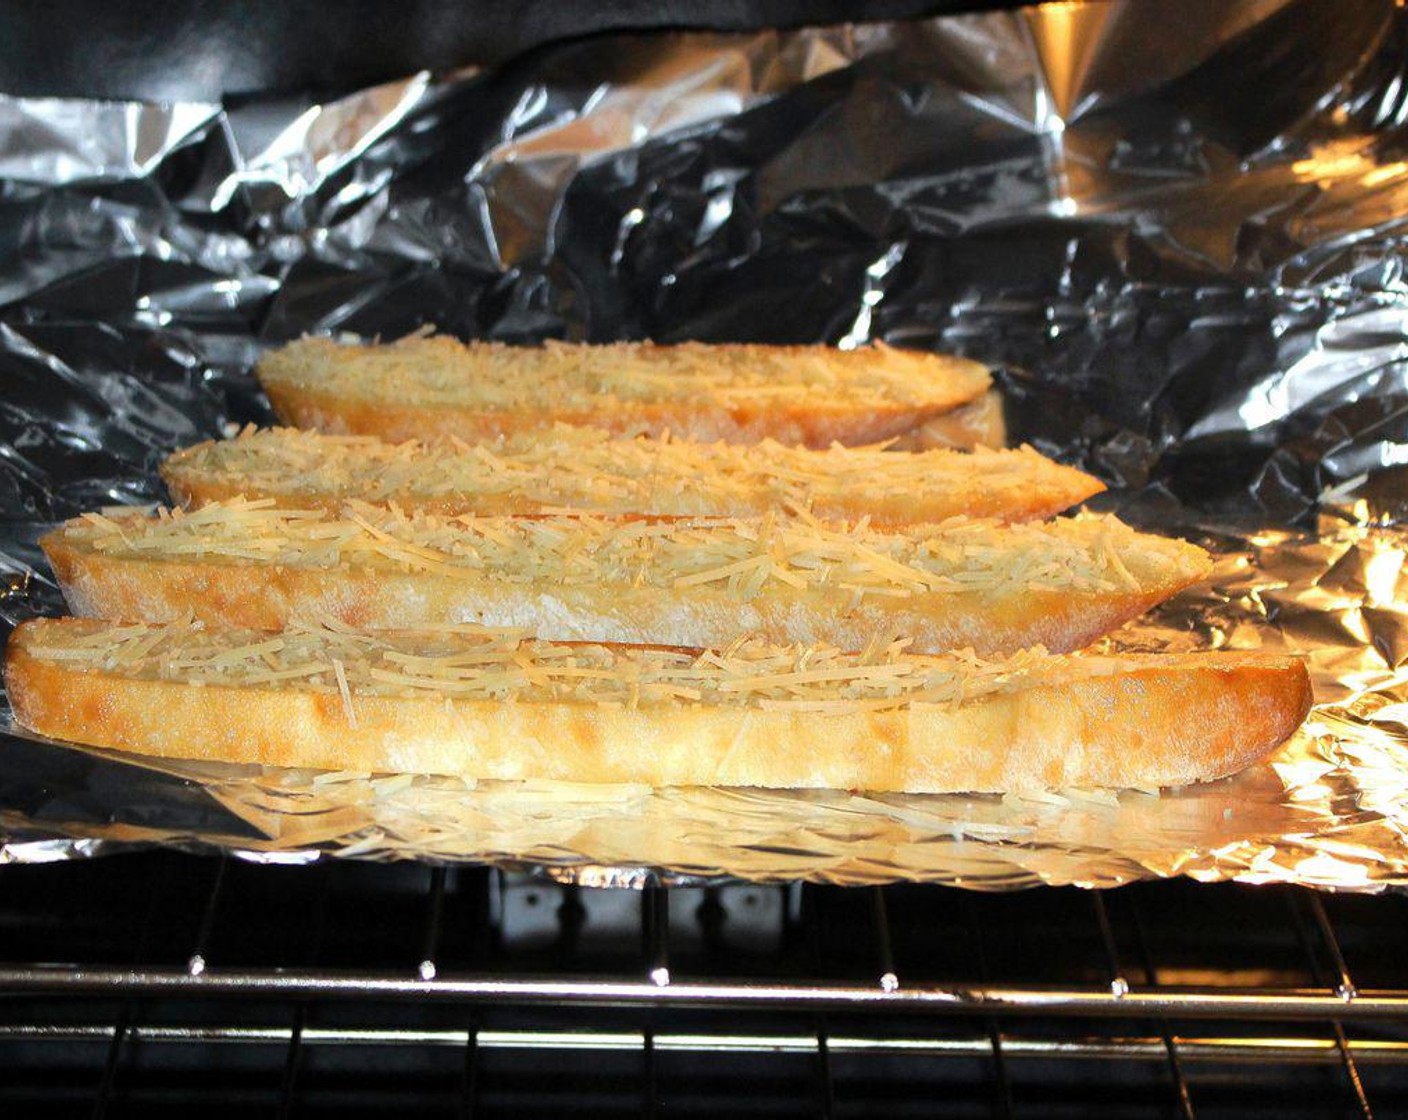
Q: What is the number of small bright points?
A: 6